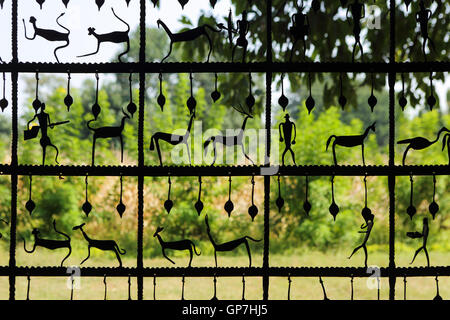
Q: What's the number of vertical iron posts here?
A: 4